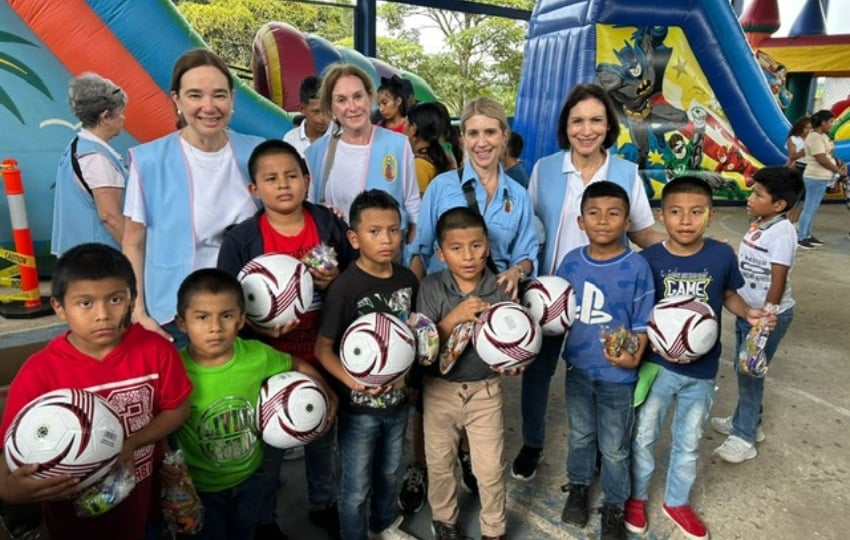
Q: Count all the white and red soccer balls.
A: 7